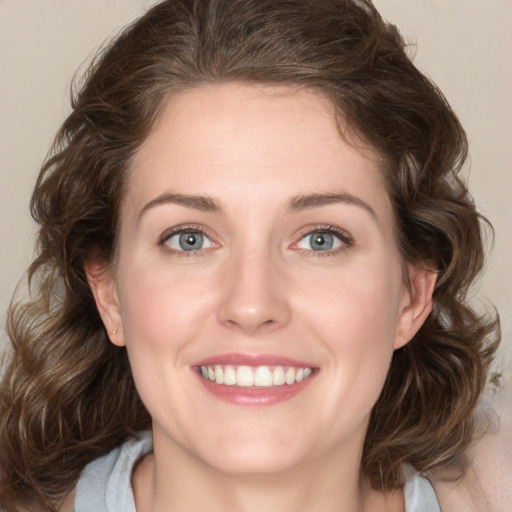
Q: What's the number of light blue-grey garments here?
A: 1